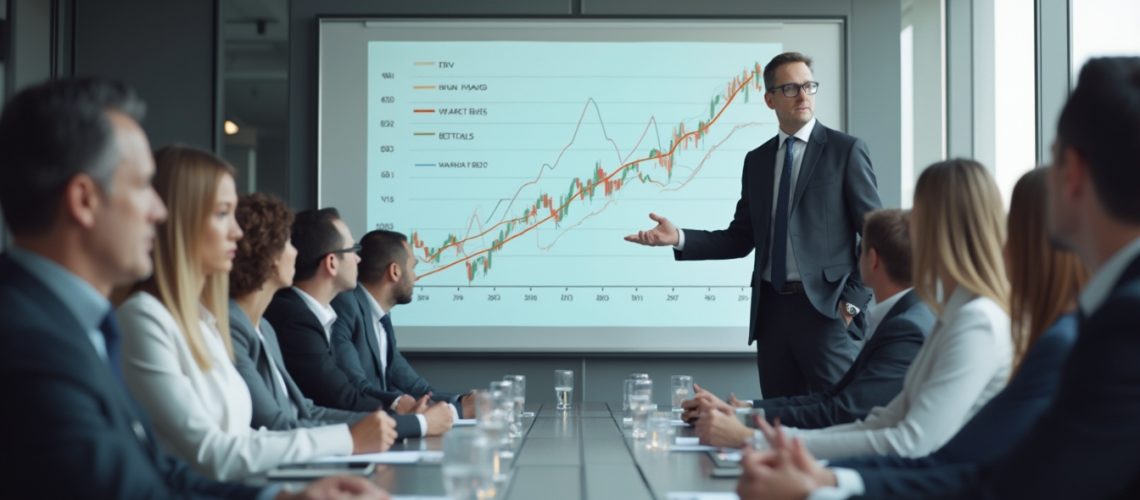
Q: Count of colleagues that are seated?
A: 9